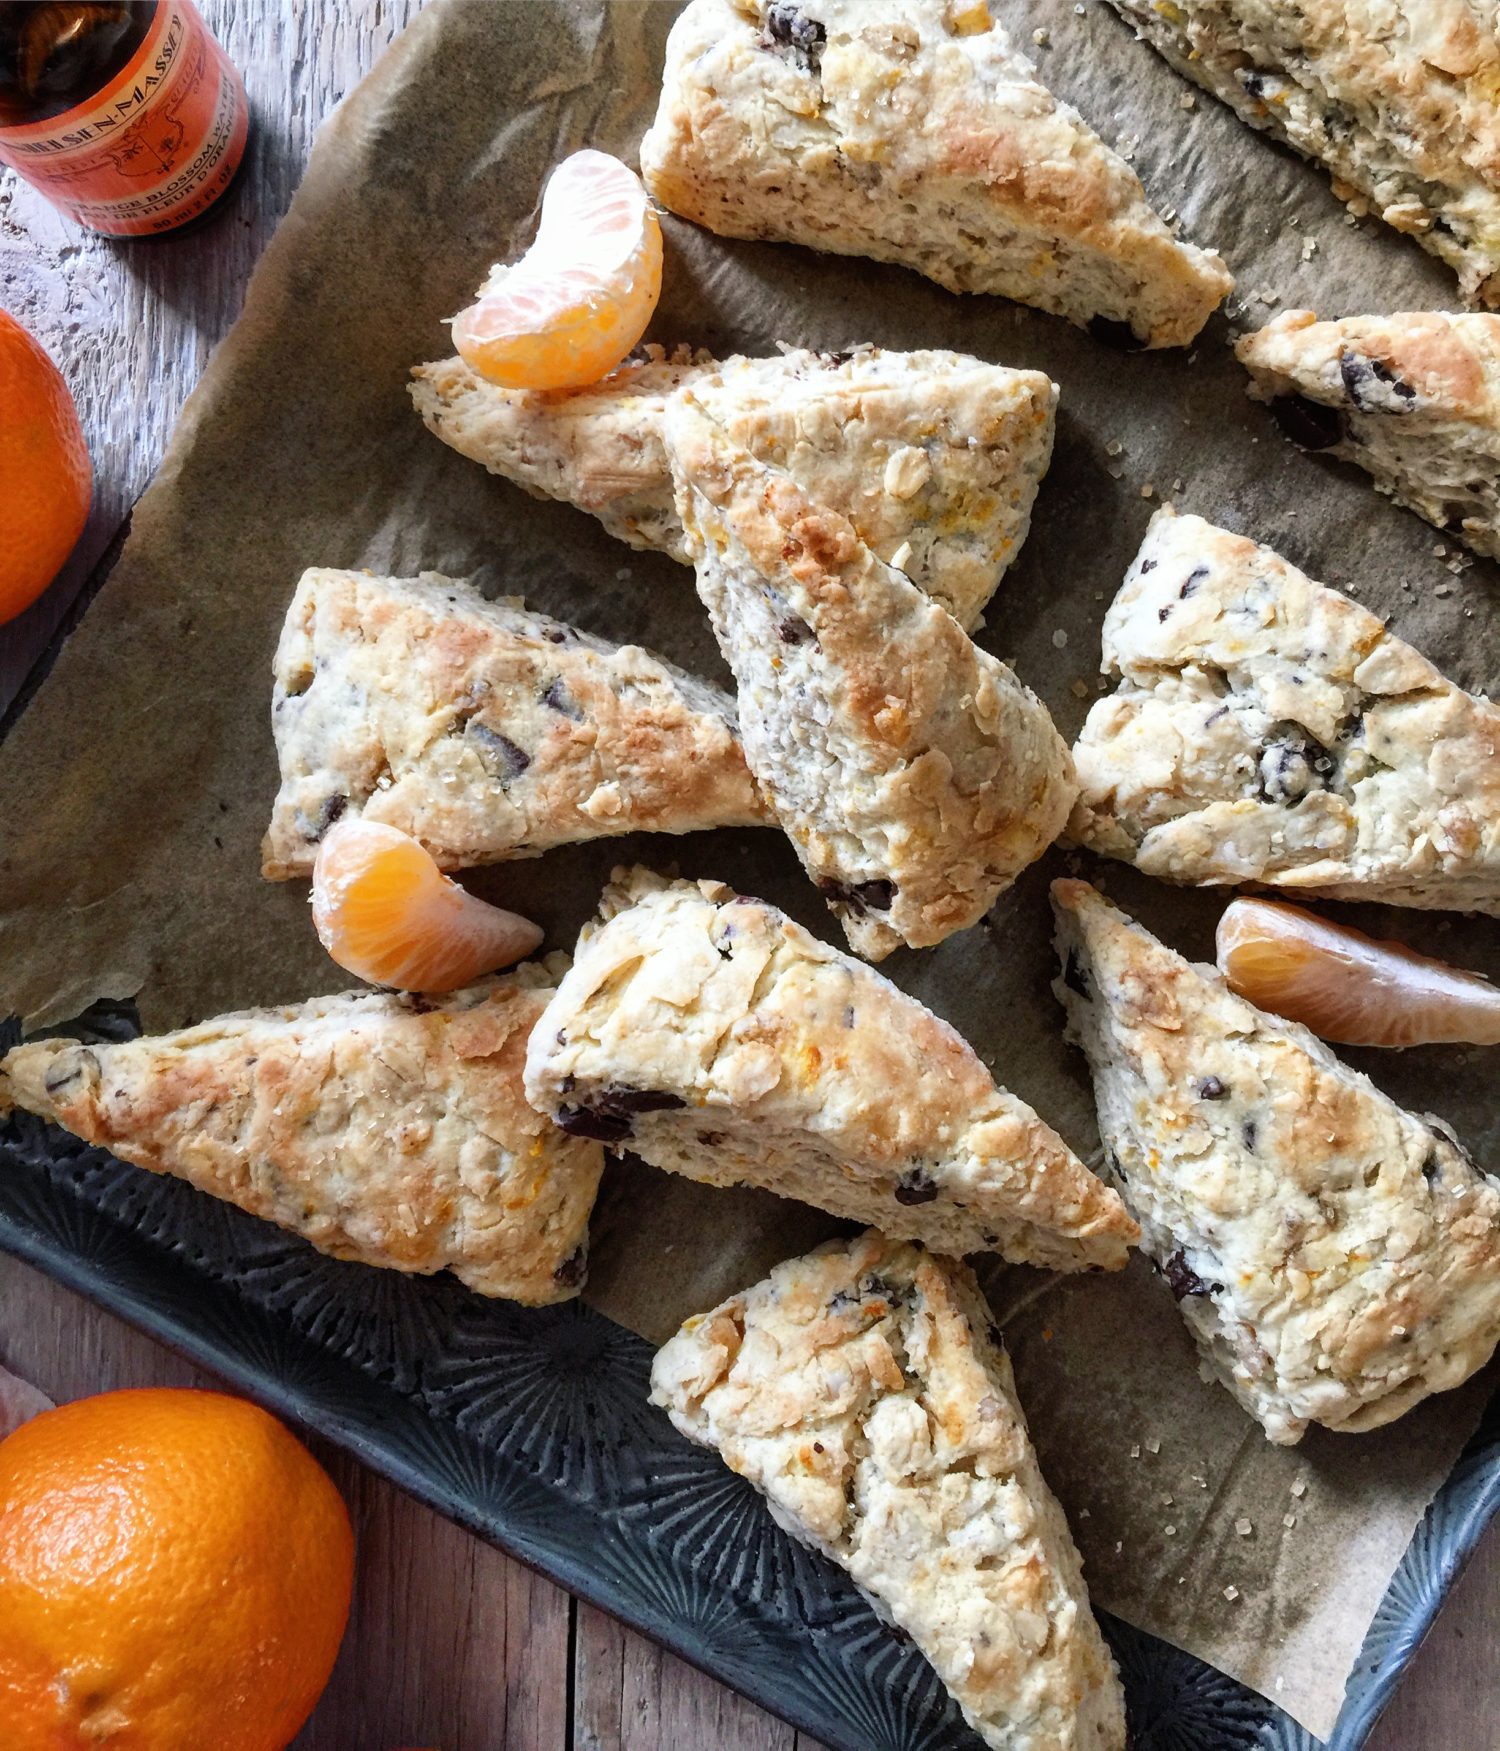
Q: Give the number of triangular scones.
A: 11